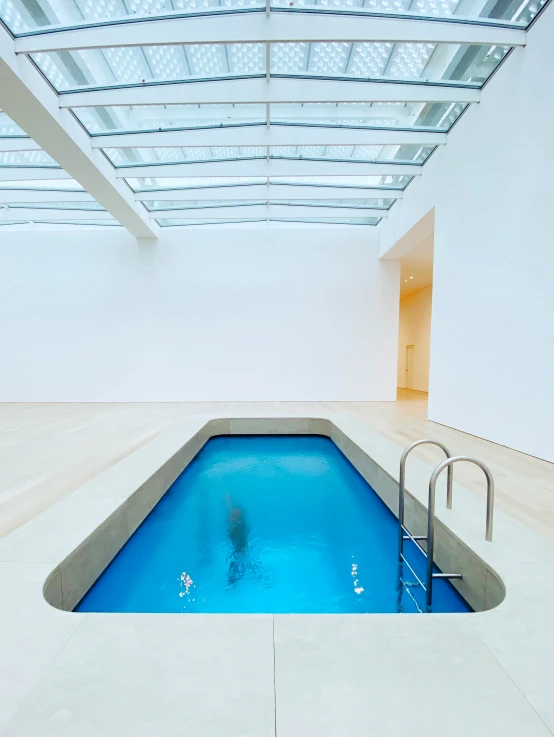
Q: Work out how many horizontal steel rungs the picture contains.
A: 2